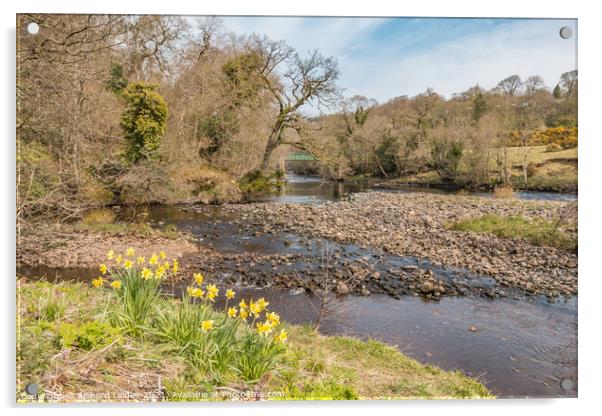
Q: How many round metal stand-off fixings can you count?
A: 4